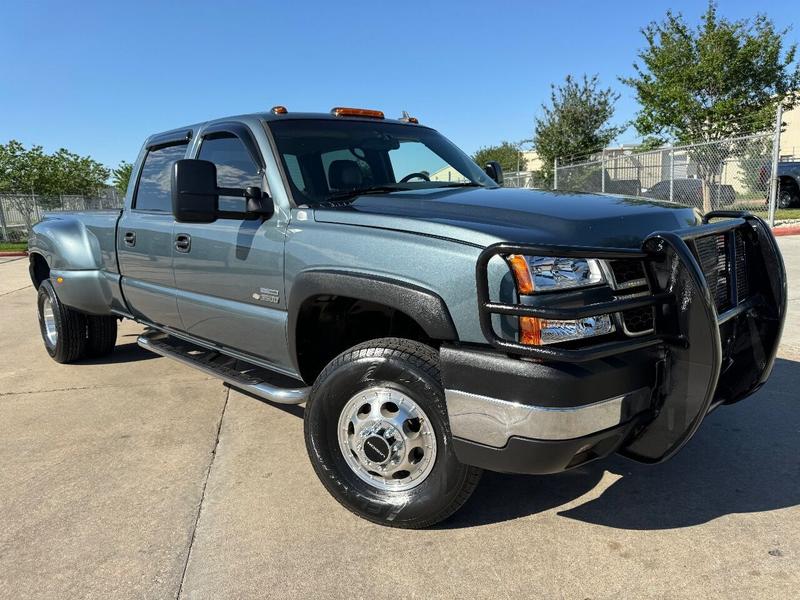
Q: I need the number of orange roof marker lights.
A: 3